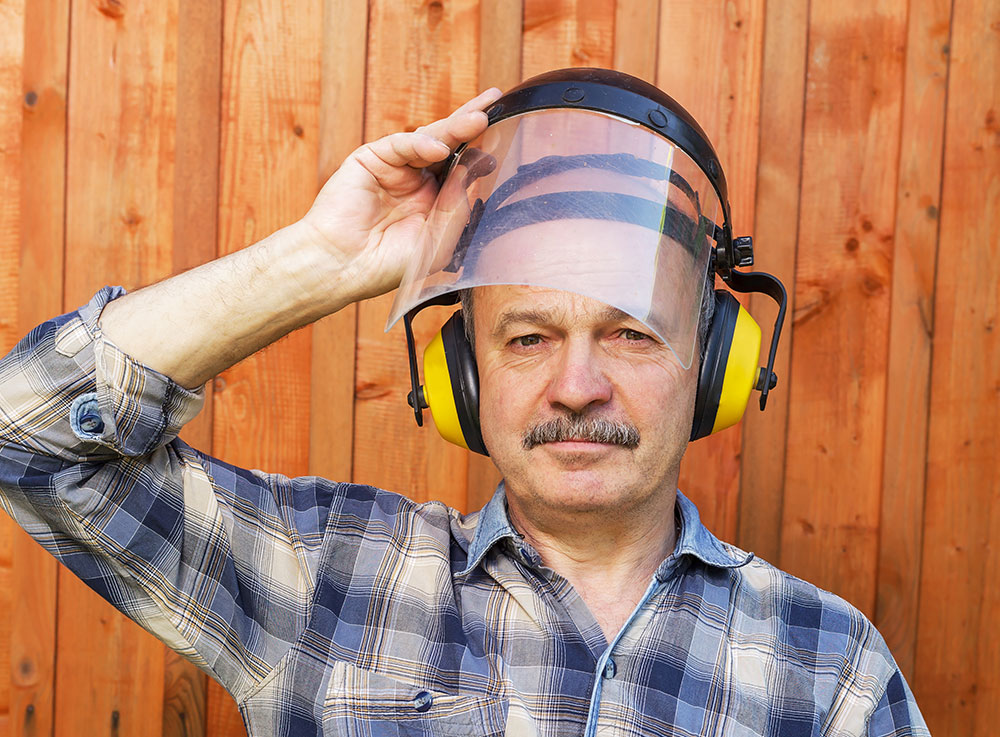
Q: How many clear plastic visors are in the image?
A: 1